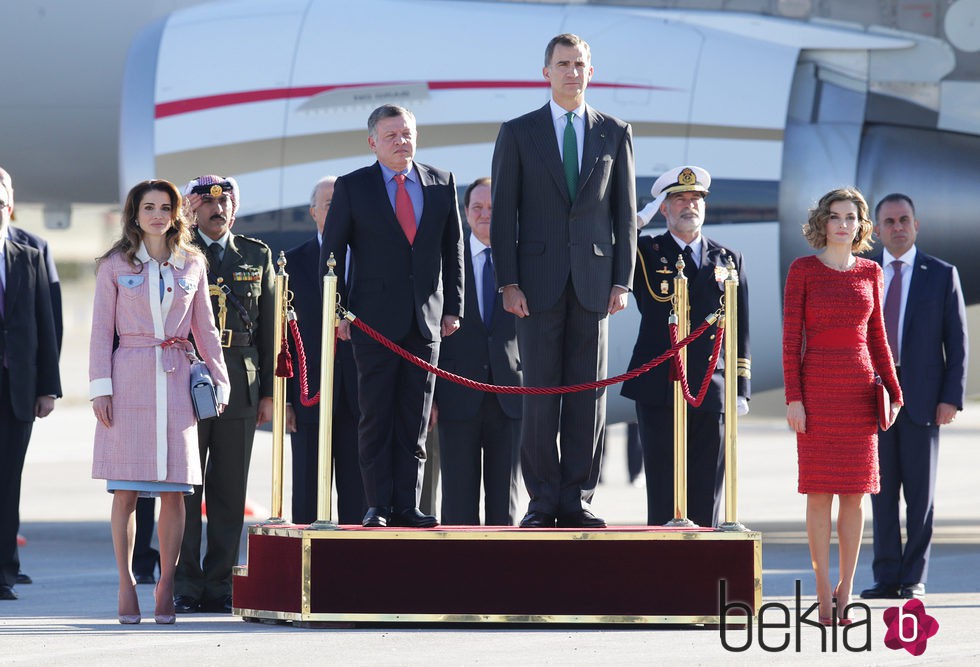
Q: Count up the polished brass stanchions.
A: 4